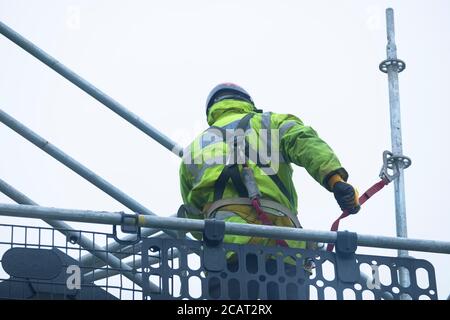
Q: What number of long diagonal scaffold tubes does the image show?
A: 3